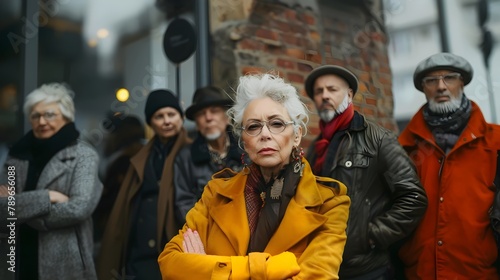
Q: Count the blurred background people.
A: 5